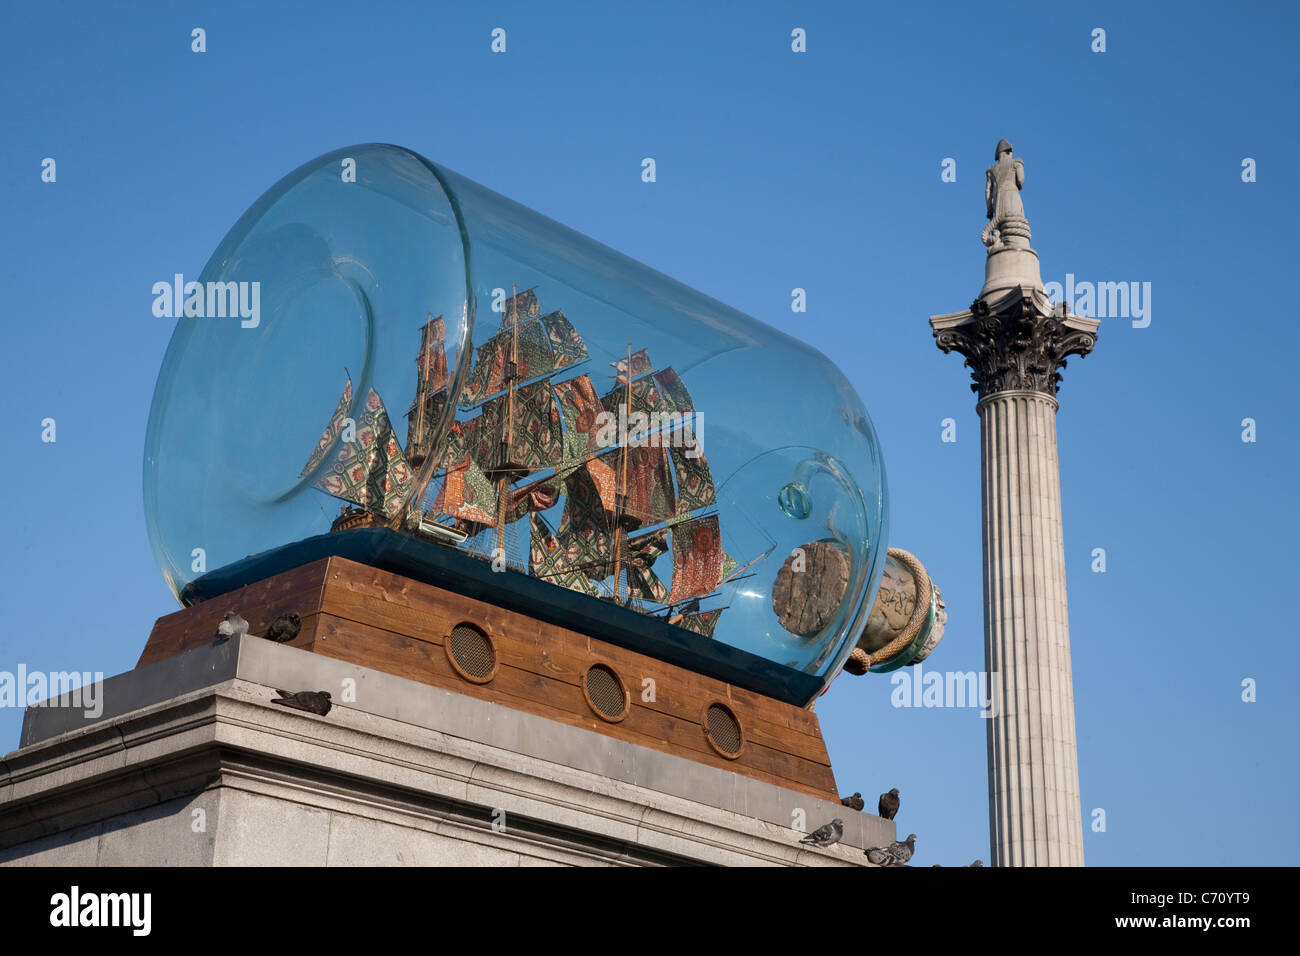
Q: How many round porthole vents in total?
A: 3